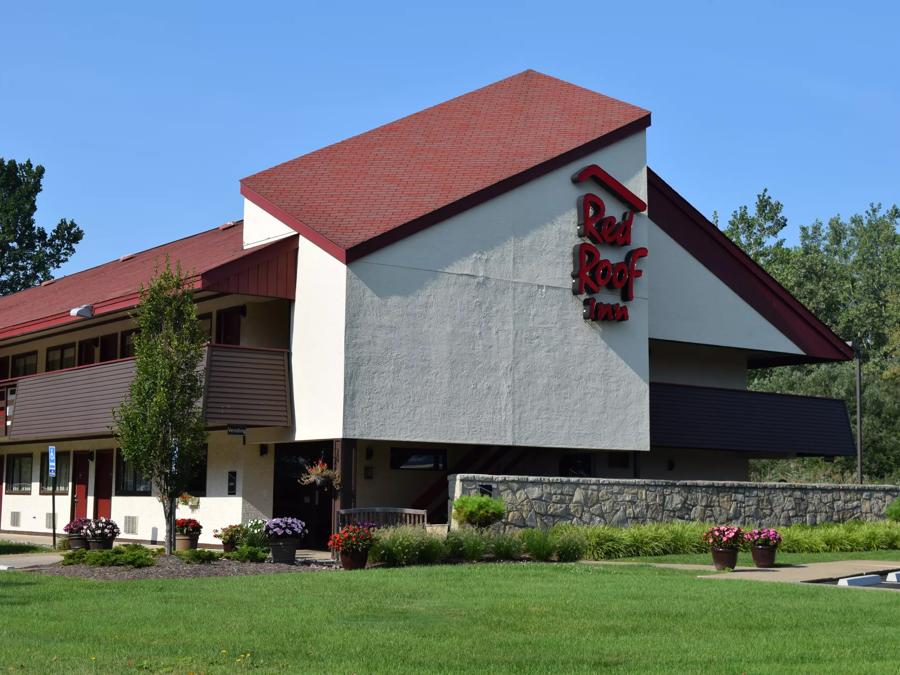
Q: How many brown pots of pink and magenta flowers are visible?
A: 2